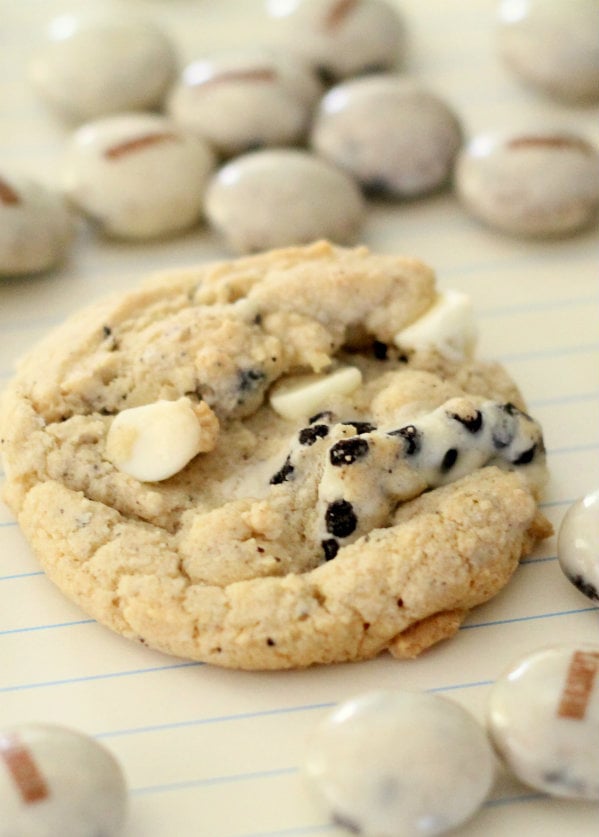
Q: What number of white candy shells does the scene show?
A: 13